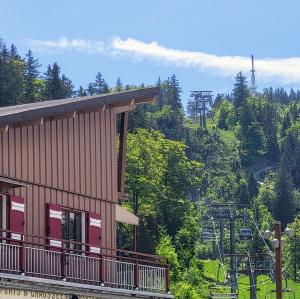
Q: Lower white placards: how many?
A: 3